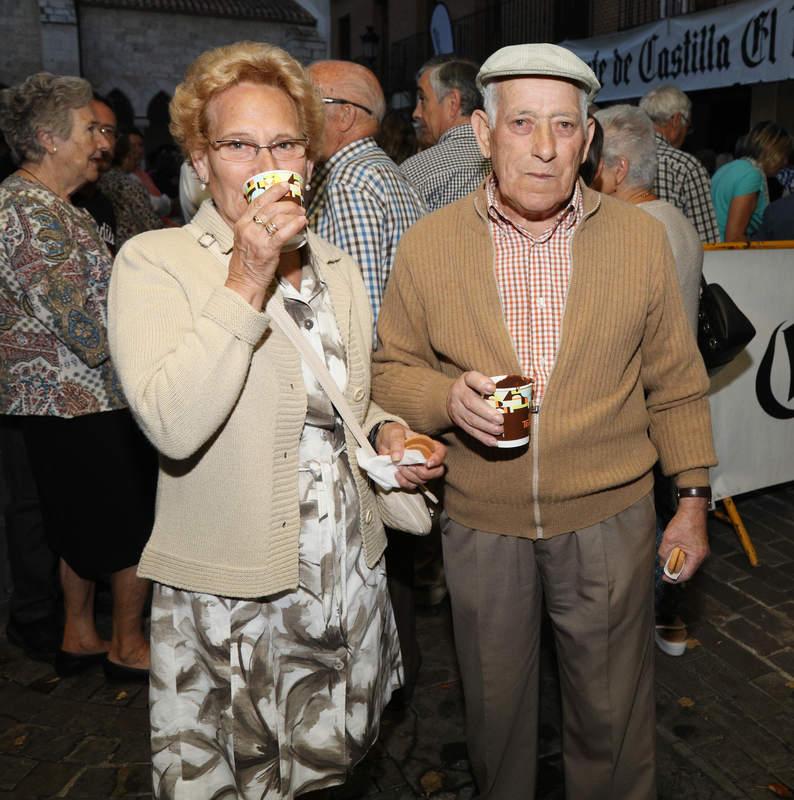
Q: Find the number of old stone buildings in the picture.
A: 1